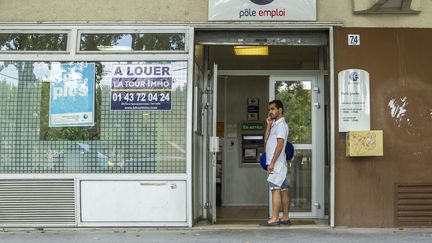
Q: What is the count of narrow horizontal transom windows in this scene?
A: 2